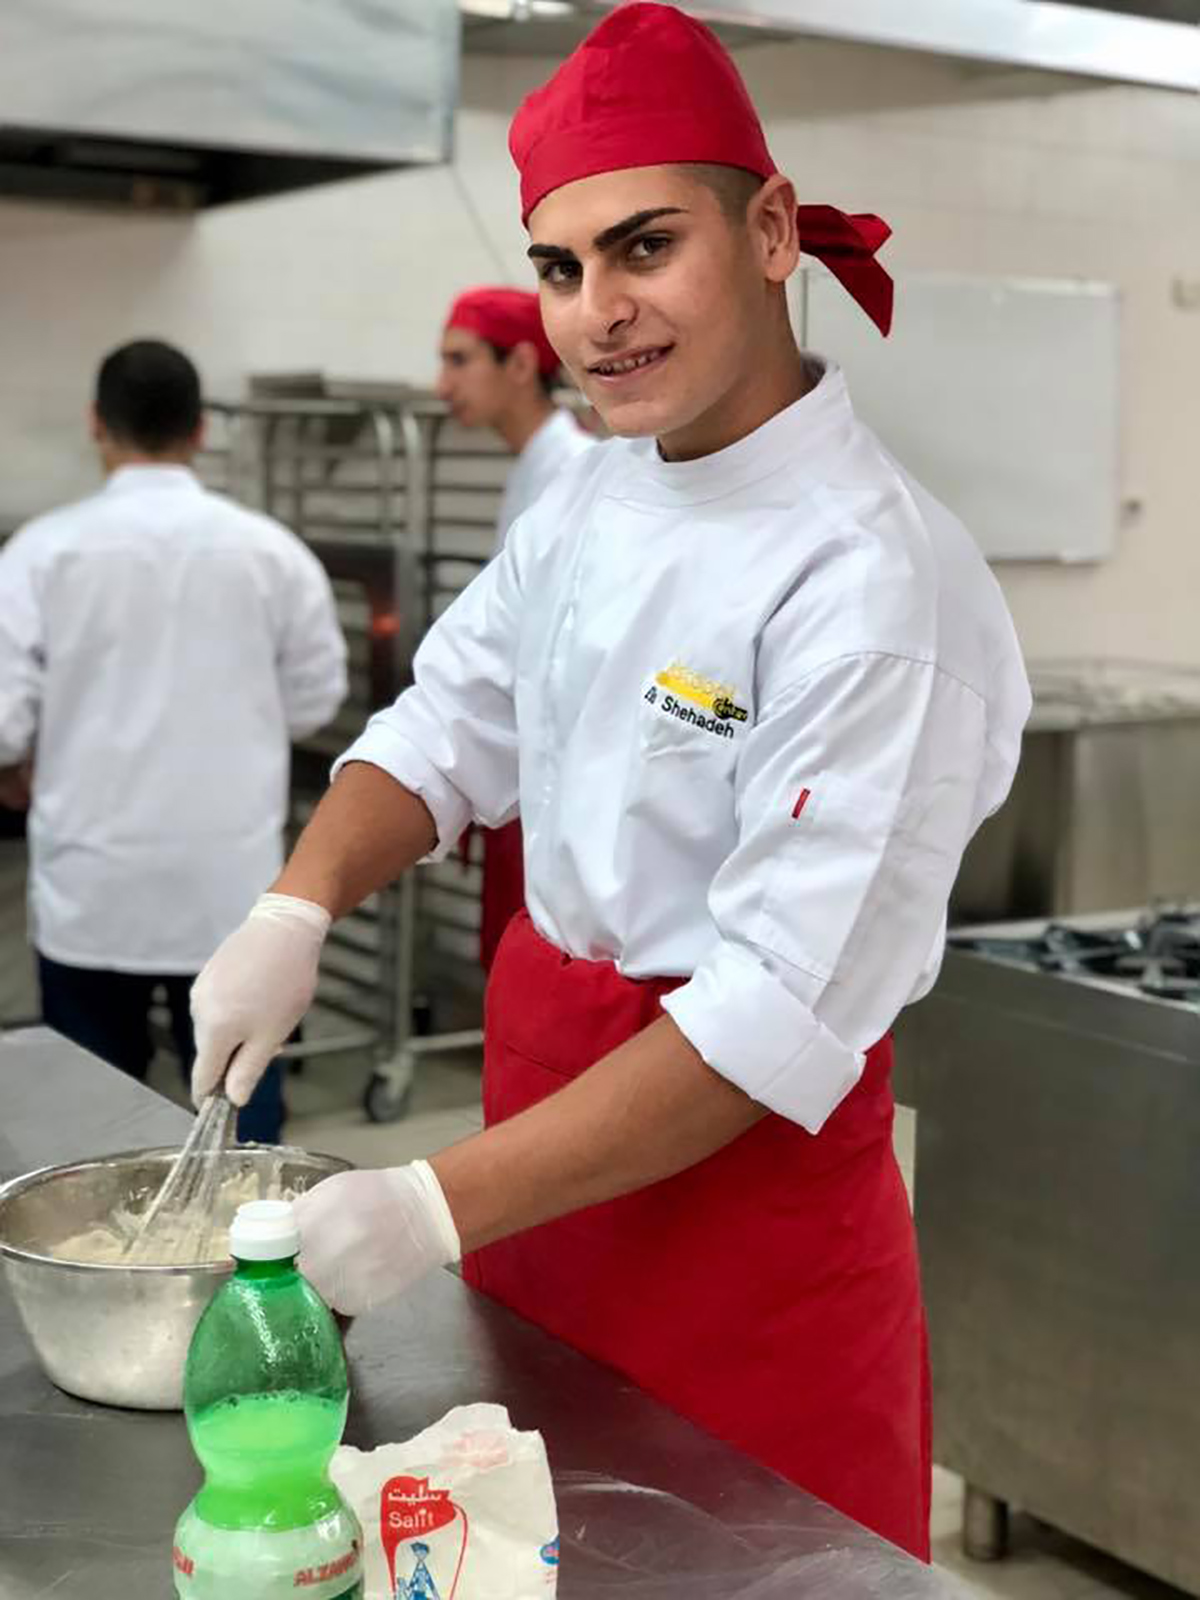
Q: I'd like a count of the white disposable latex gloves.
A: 2